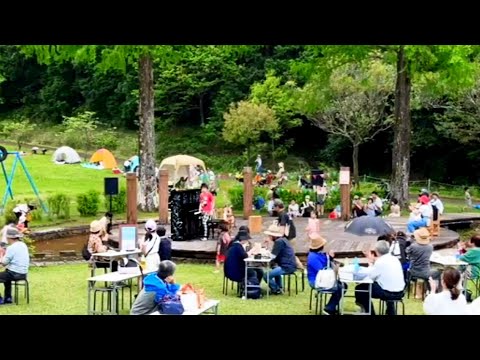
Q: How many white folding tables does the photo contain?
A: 6